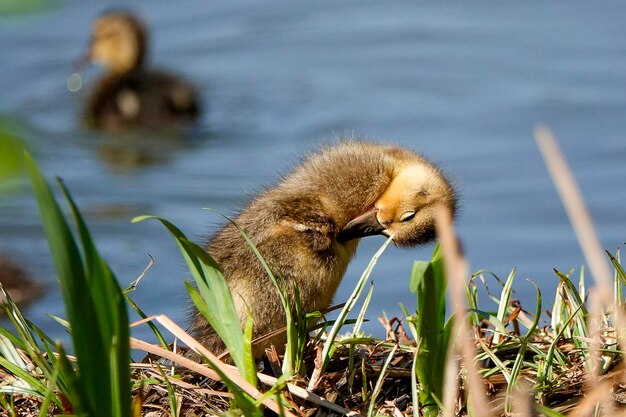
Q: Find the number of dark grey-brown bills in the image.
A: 2